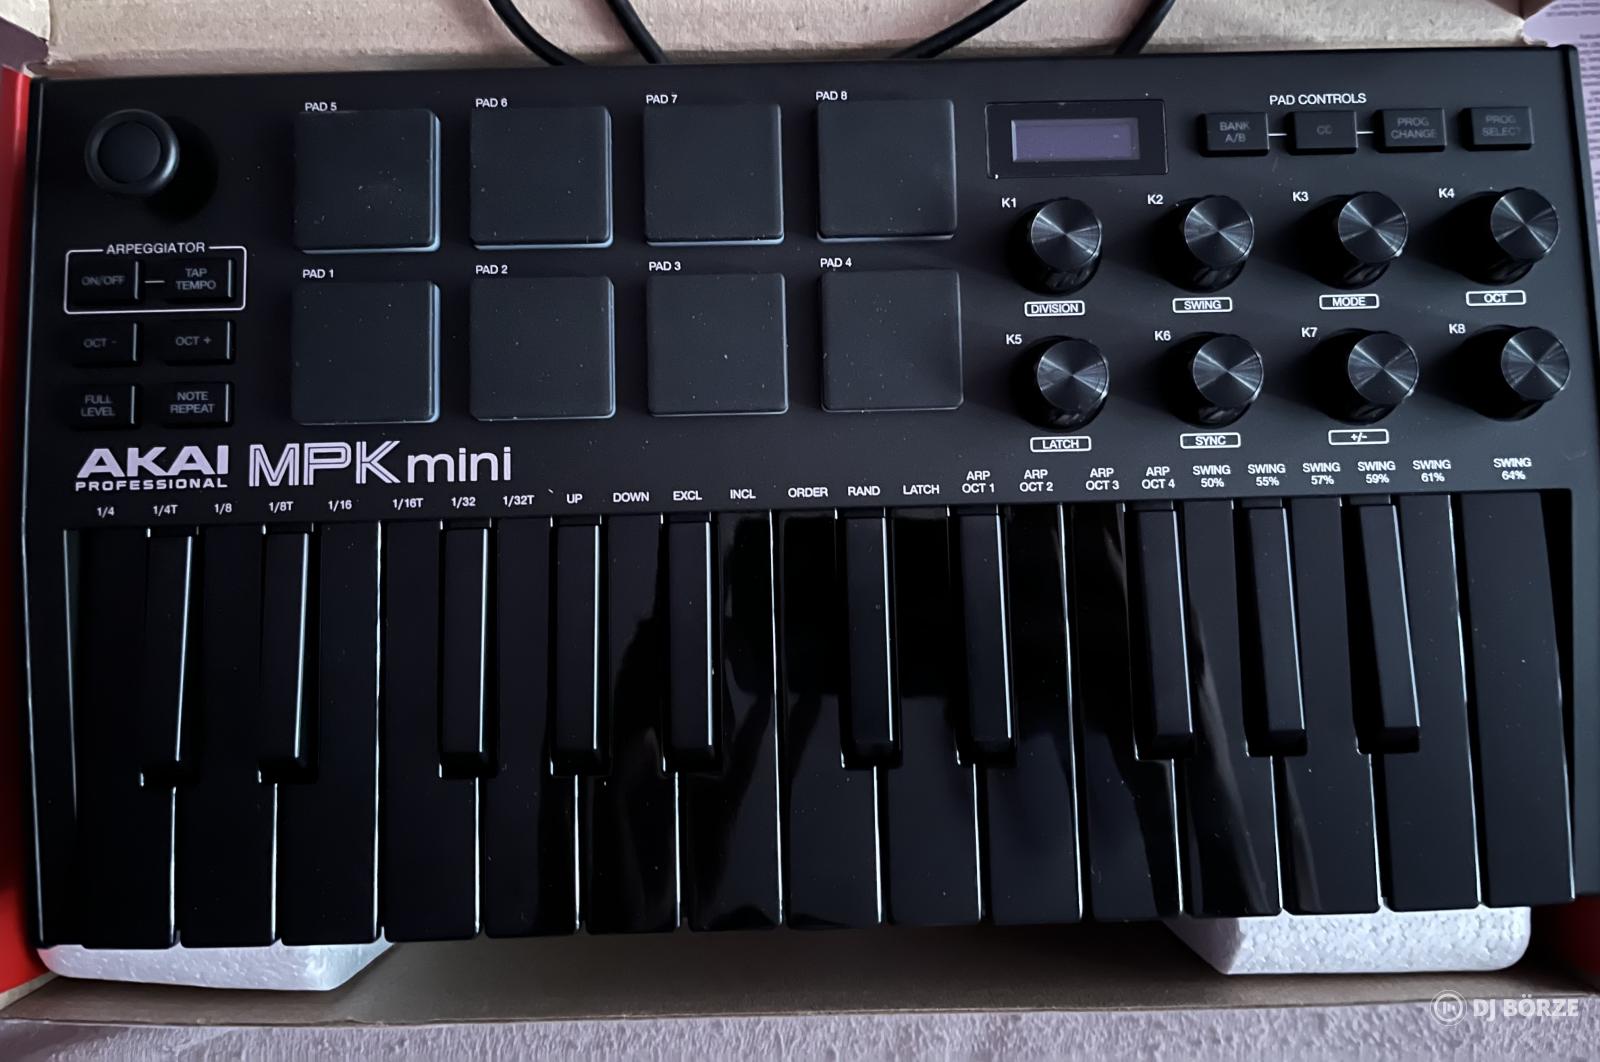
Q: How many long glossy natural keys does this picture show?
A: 15